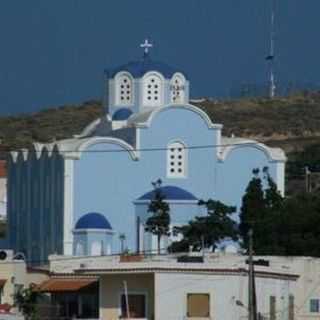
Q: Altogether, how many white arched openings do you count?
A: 4